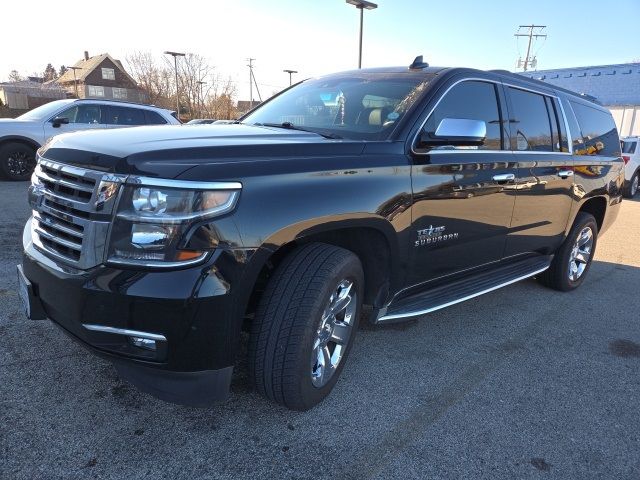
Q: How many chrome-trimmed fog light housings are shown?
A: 1